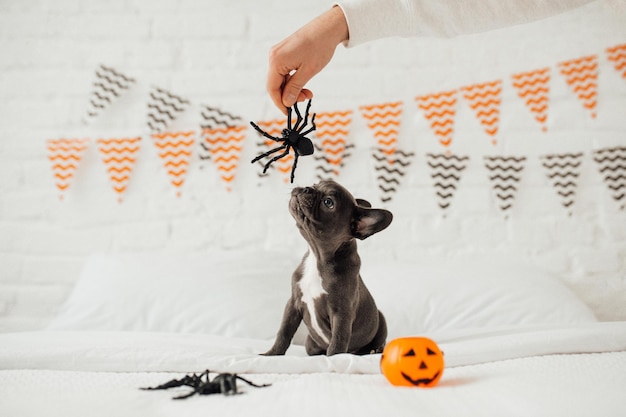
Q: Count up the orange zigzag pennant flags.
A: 12